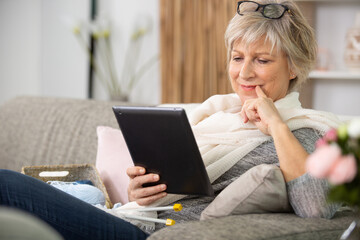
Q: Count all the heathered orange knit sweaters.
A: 0